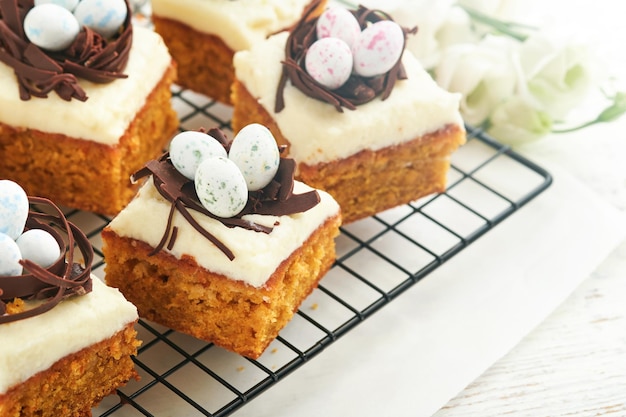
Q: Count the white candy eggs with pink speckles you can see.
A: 3